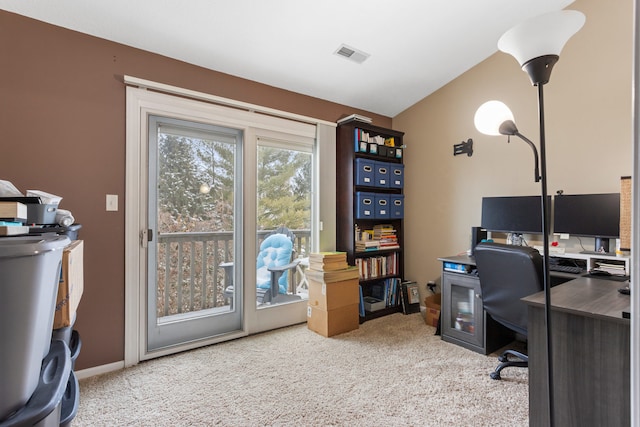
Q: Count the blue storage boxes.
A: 6